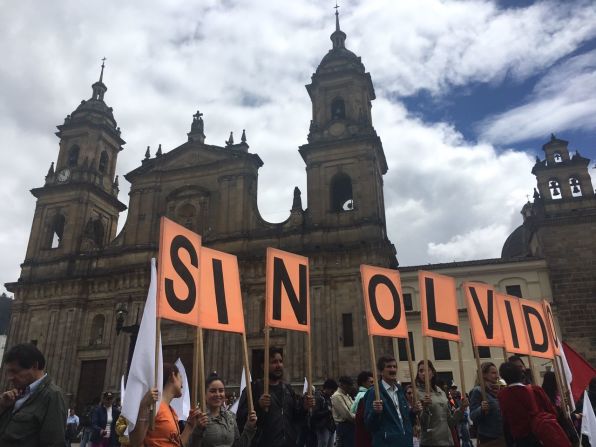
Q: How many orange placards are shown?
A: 9